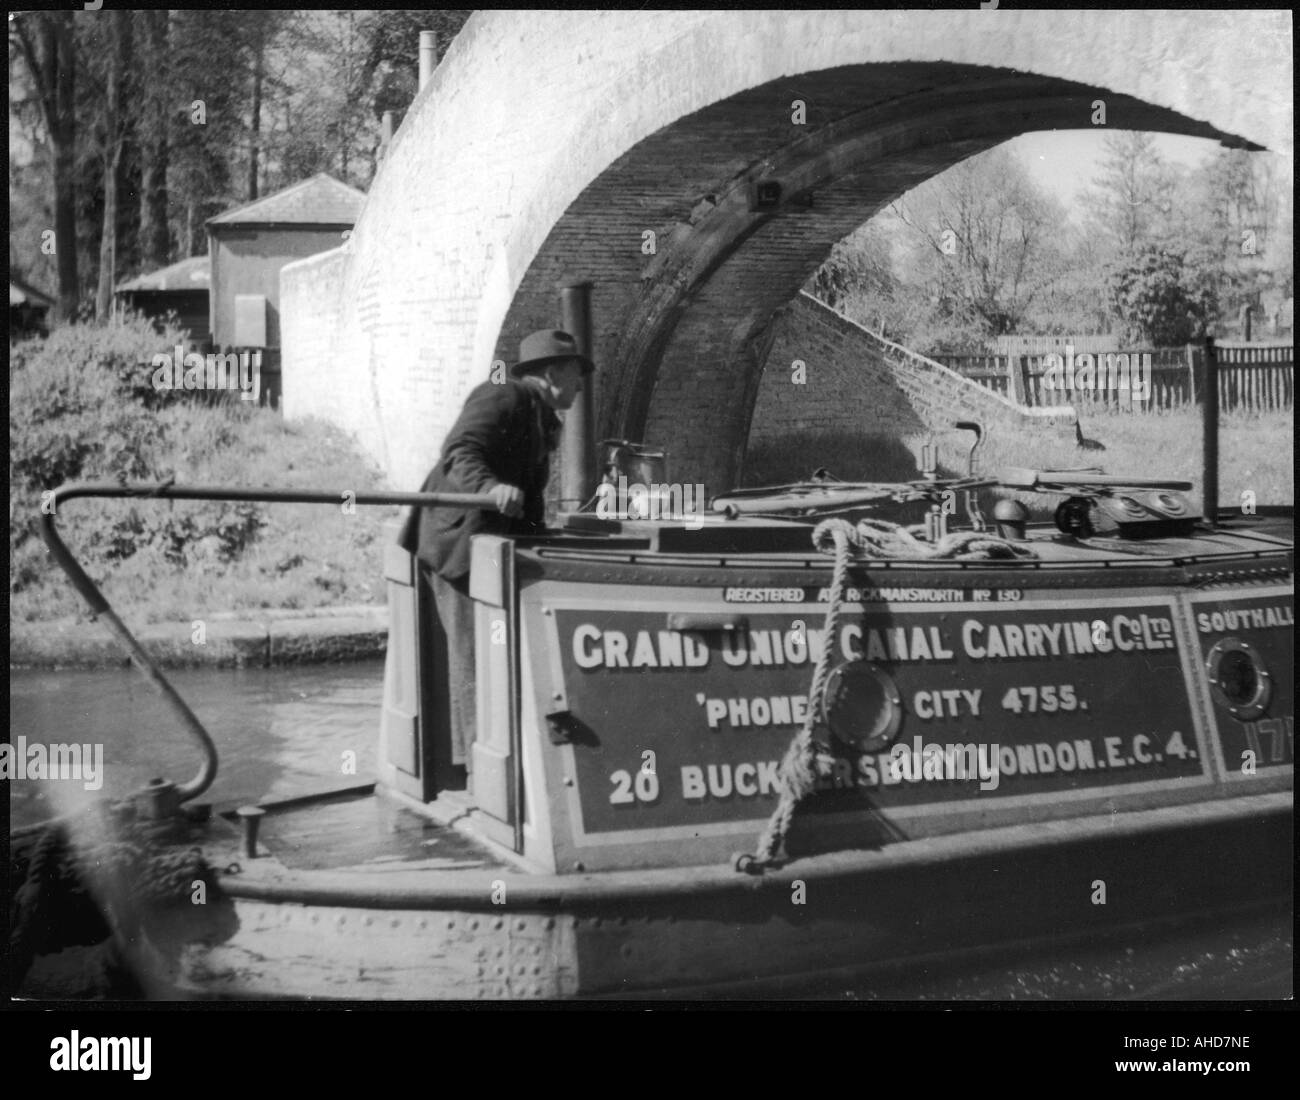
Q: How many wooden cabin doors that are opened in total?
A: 2